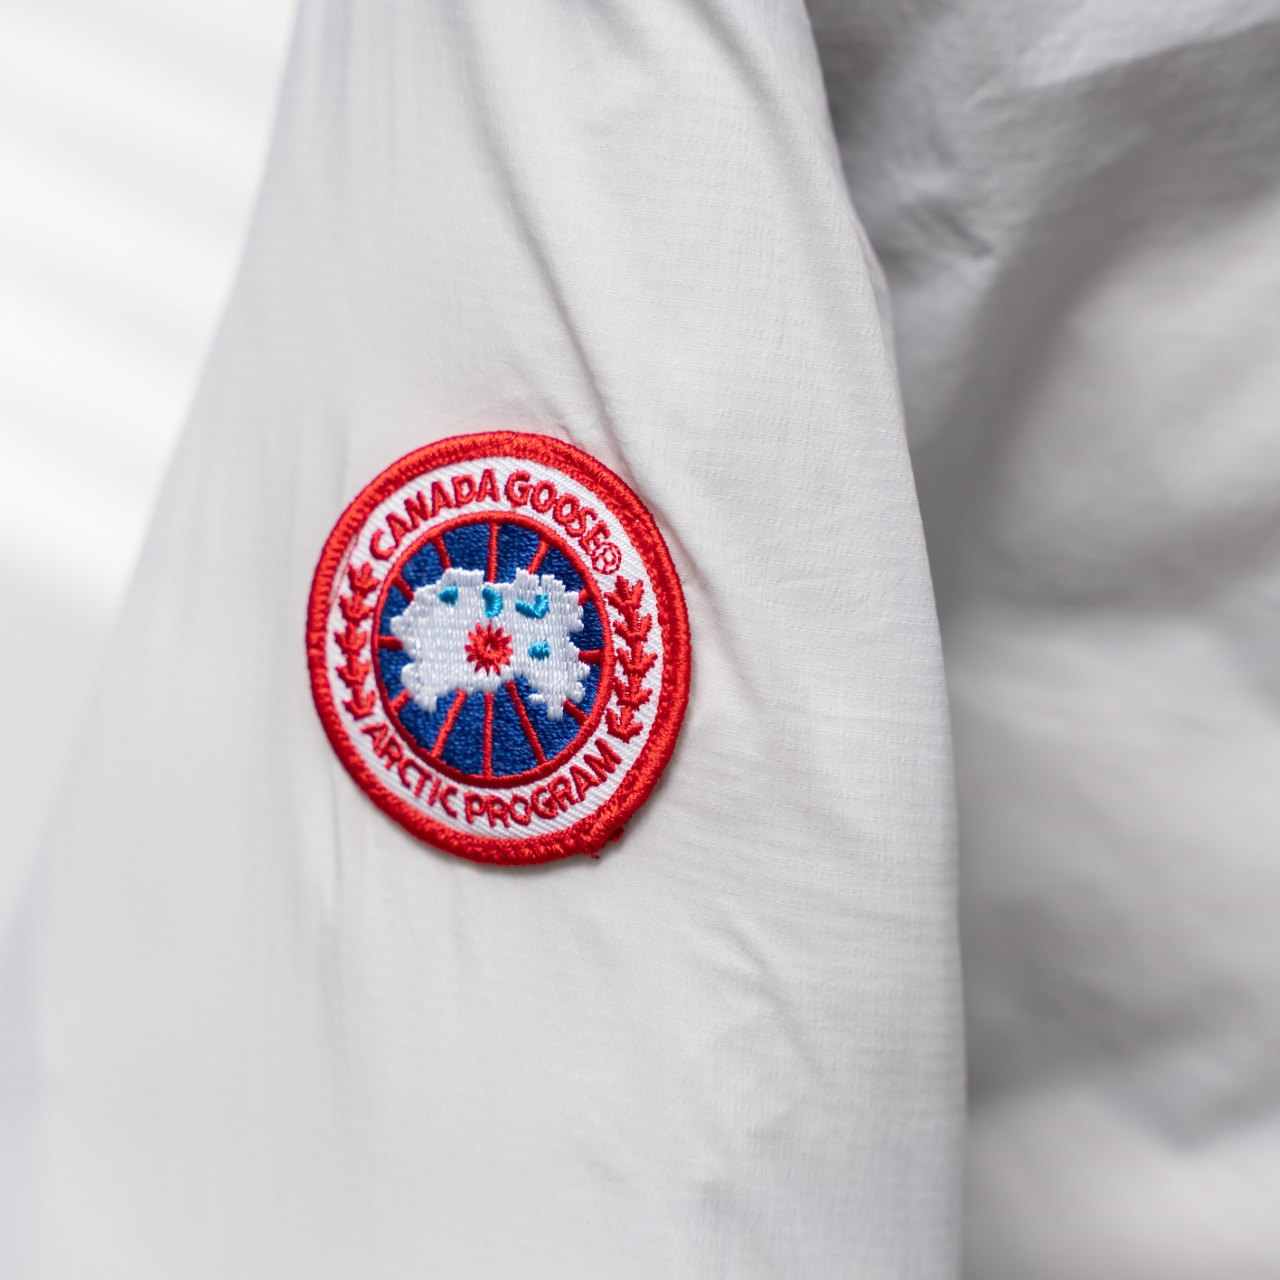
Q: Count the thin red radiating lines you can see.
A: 12